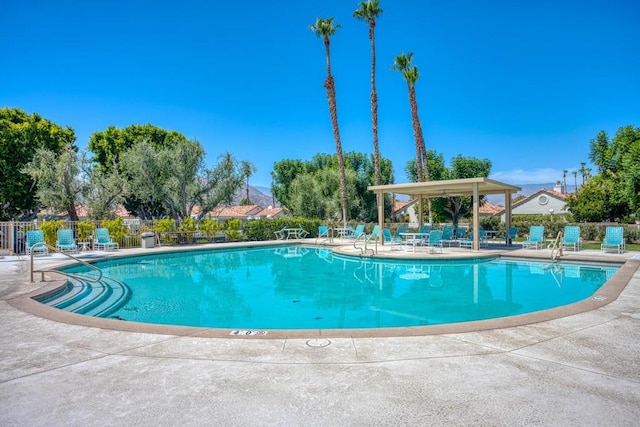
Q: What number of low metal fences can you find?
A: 1